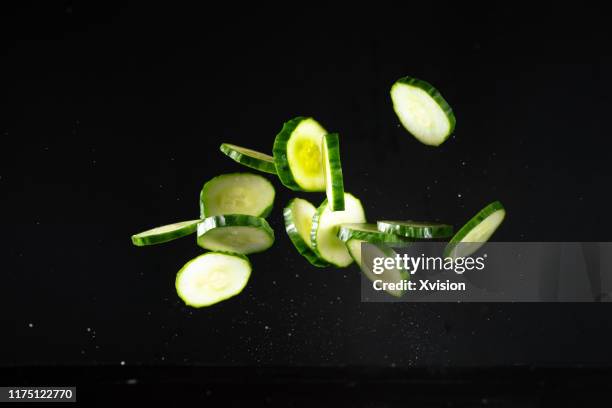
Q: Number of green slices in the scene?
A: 14